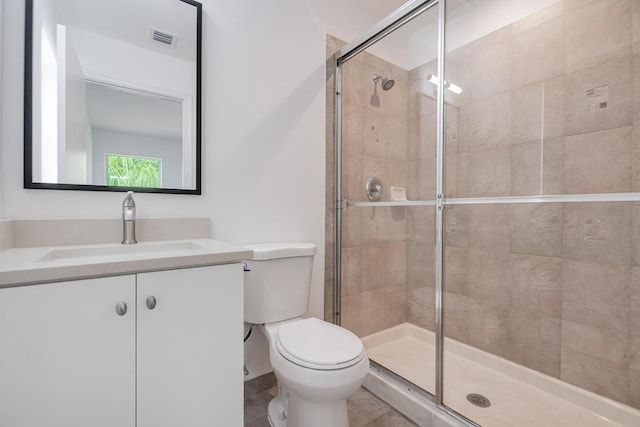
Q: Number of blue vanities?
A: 0